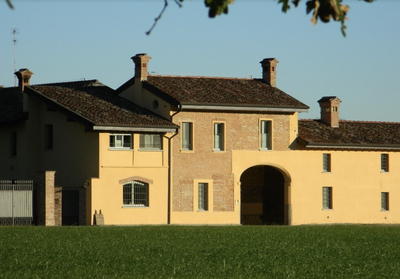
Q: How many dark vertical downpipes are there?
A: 1